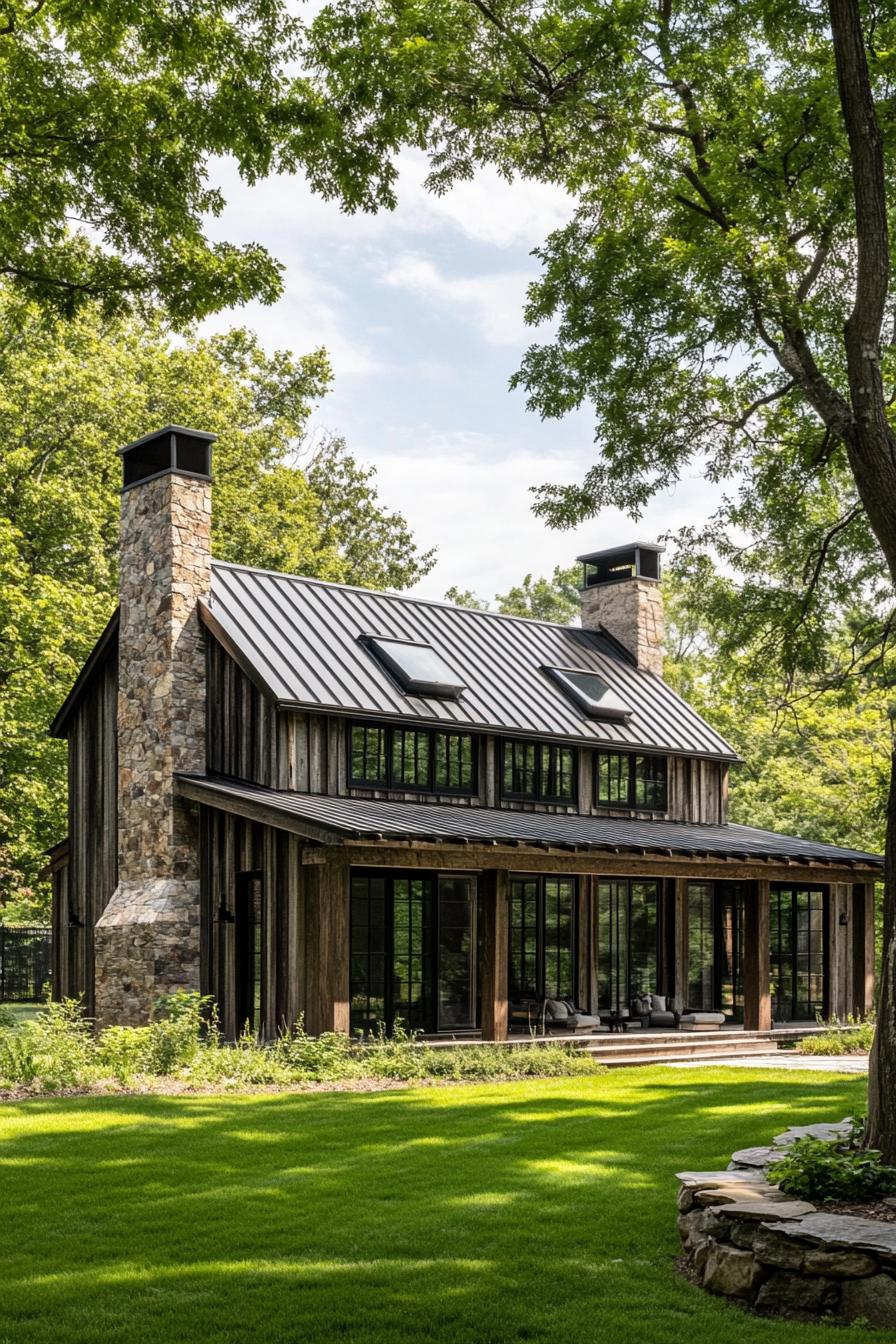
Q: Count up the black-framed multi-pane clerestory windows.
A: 3